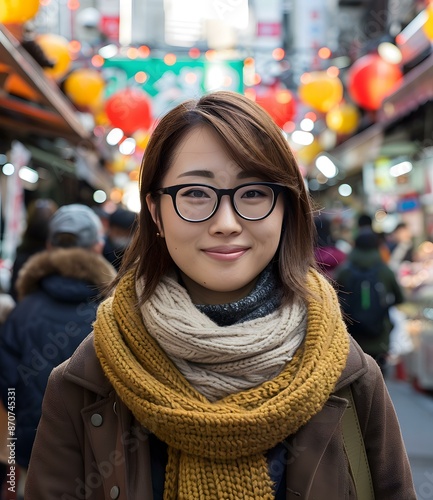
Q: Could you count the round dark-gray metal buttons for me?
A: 2